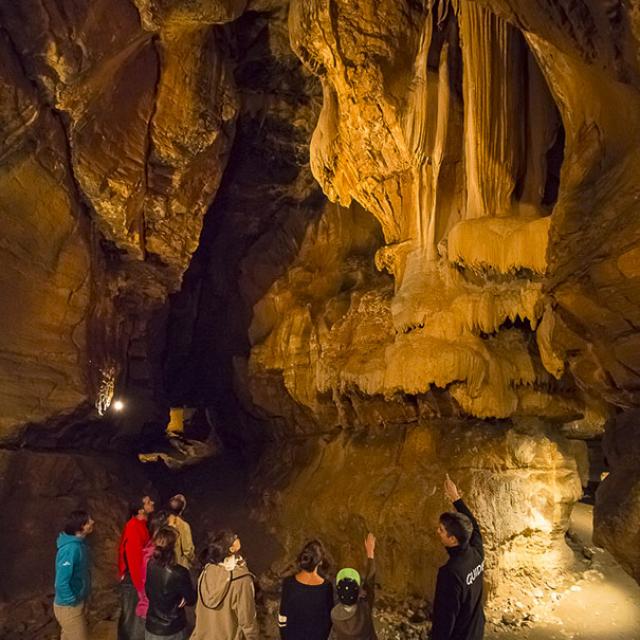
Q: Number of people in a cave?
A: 9